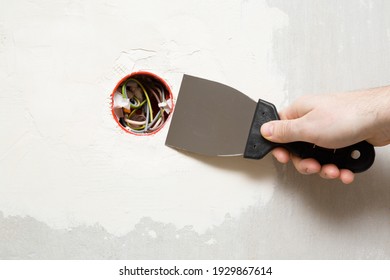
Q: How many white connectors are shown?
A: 2